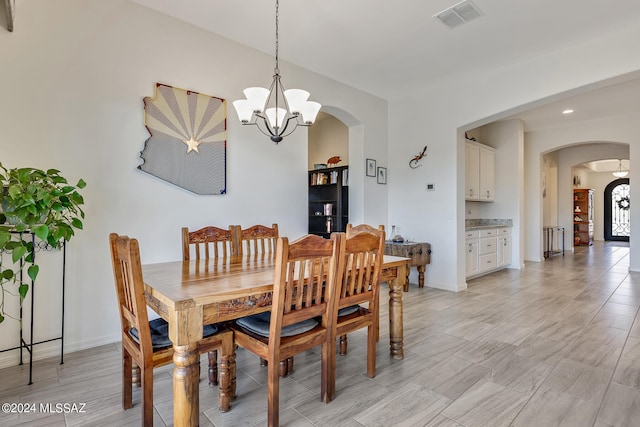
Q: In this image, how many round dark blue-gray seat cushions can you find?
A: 3